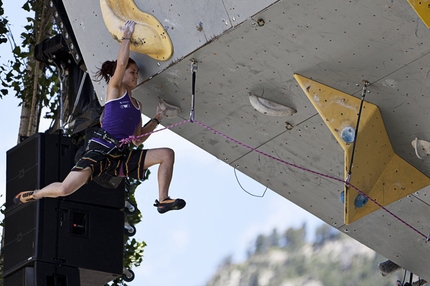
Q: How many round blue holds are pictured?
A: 3